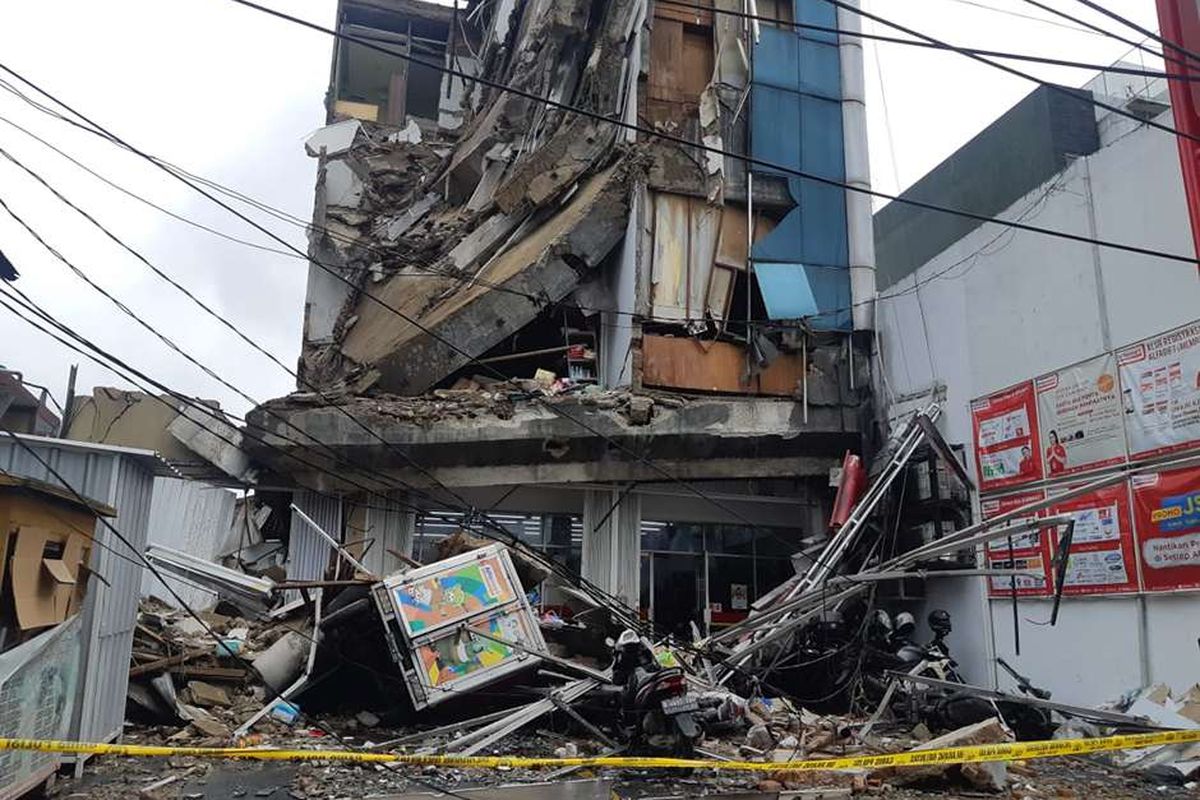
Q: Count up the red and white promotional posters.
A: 6